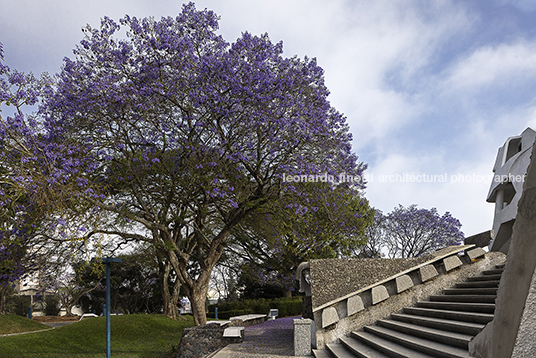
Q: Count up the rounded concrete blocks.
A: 7